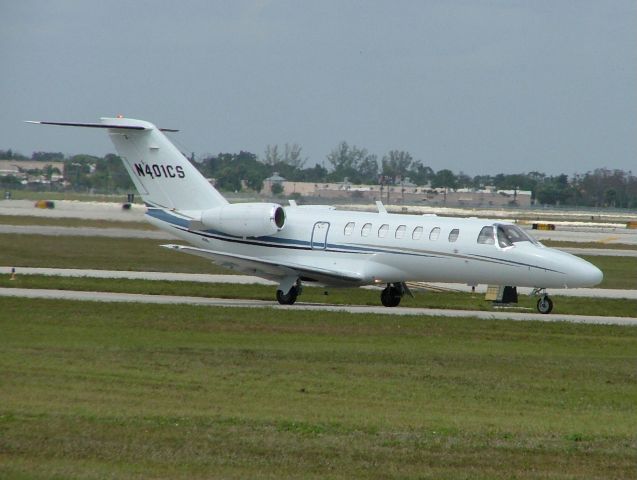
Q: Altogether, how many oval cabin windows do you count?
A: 7